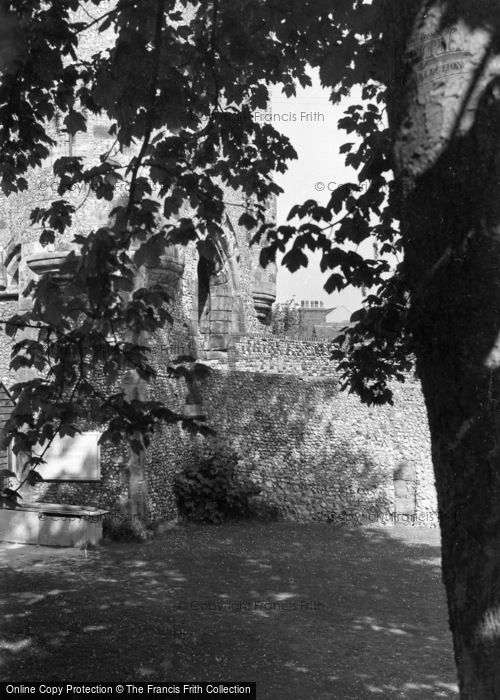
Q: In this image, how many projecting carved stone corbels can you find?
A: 3